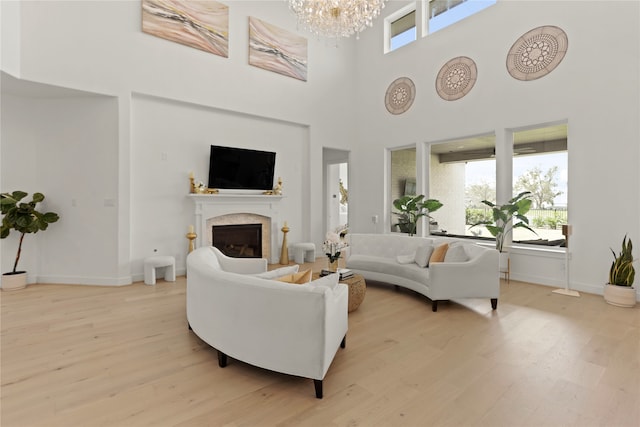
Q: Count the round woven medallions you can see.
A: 3